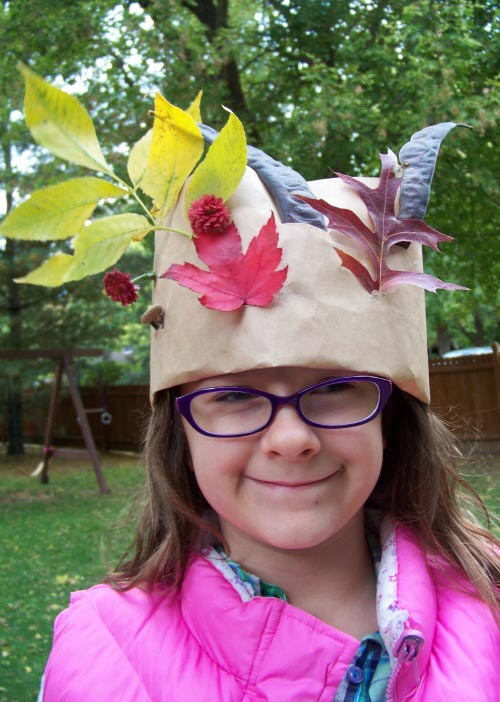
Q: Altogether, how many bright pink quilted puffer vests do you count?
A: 1